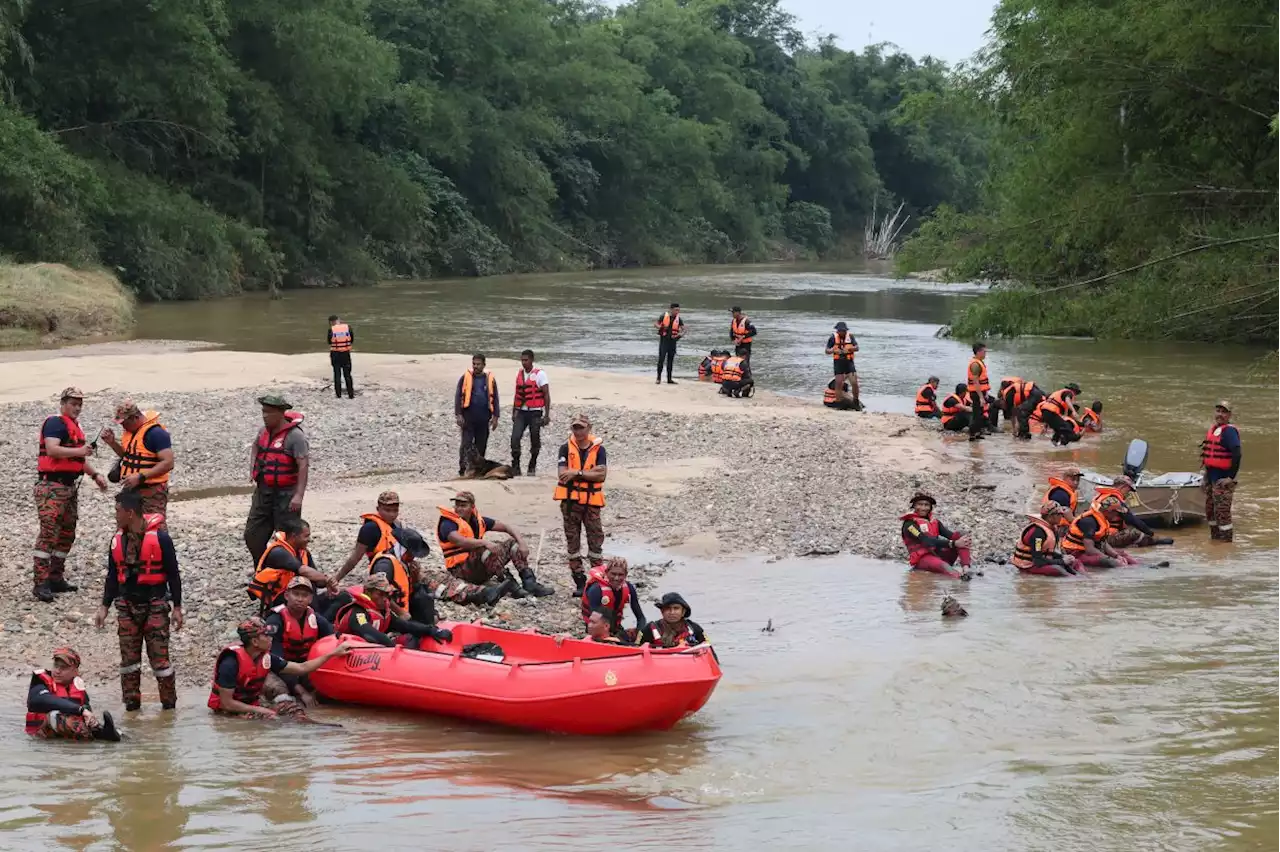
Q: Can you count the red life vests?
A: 12